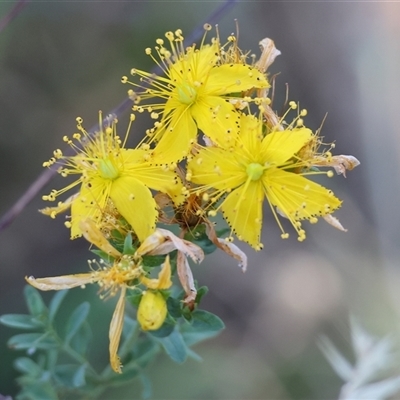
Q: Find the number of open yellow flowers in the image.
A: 3